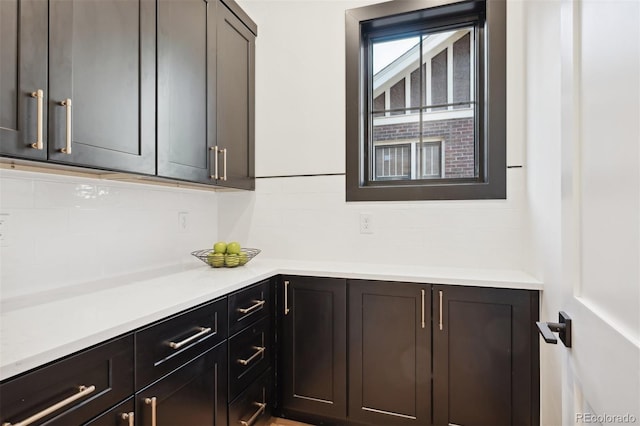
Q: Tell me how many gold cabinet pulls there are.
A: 14